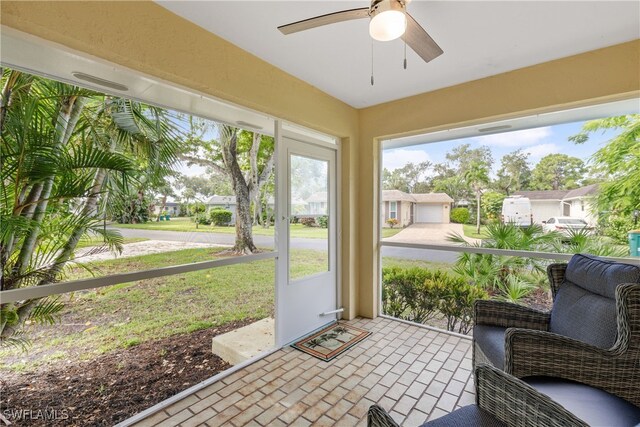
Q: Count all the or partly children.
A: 0